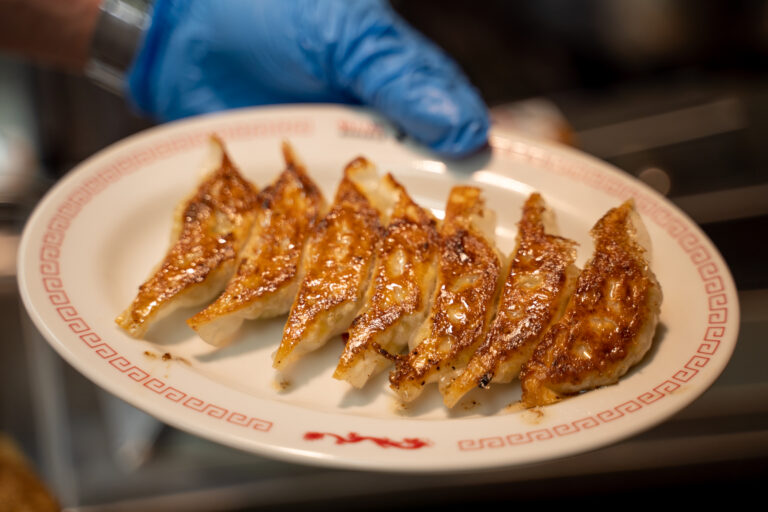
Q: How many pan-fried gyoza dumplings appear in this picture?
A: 7